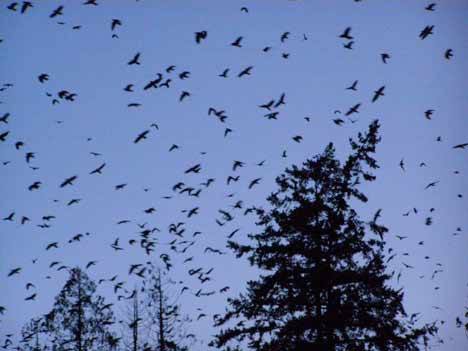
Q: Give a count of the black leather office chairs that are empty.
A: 0